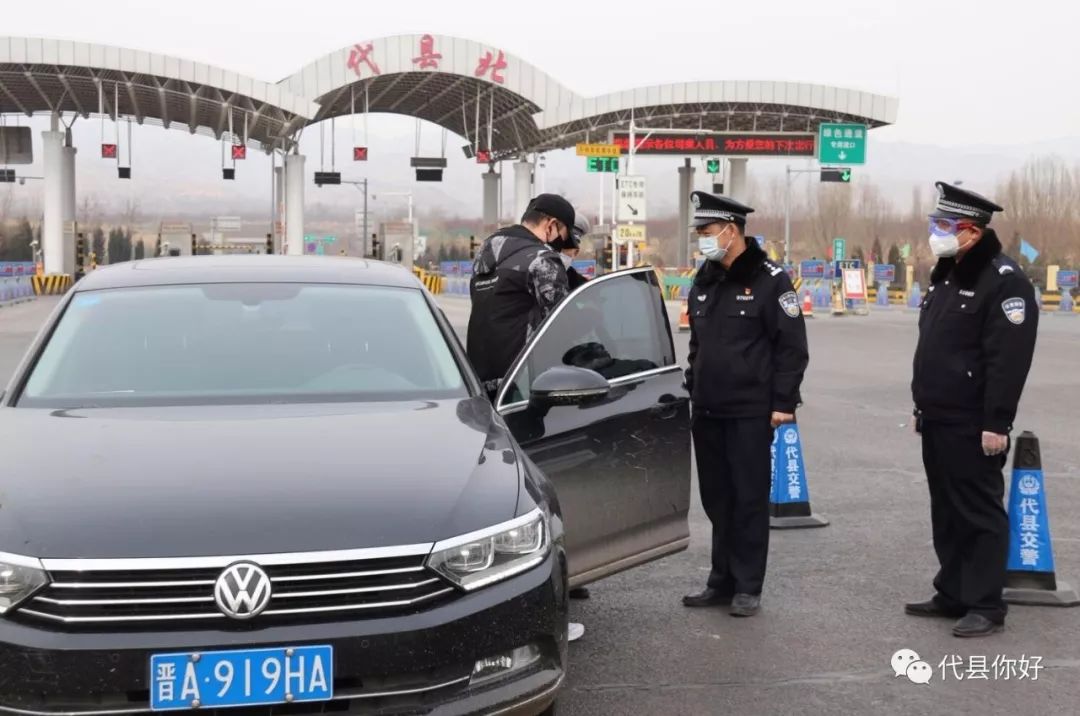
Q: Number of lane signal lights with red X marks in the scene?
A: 4